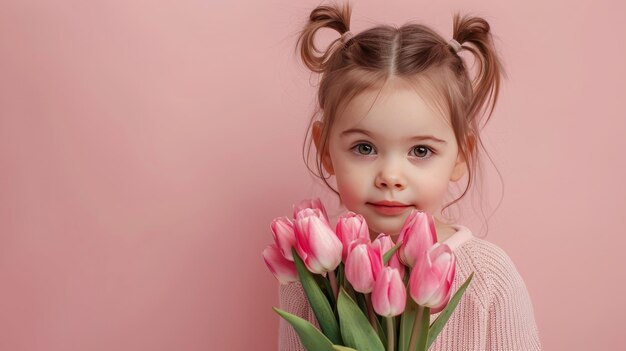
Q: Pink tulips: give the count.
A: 10